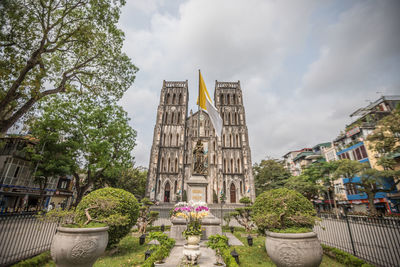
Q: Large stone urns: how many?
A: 2